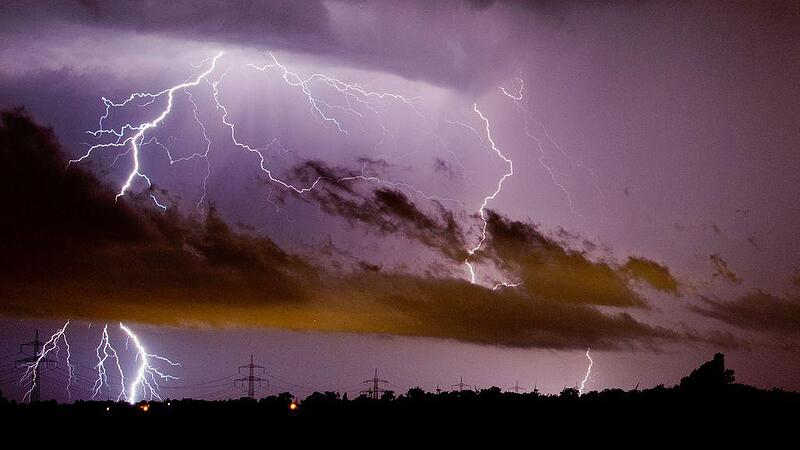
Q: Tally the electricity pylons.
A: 5